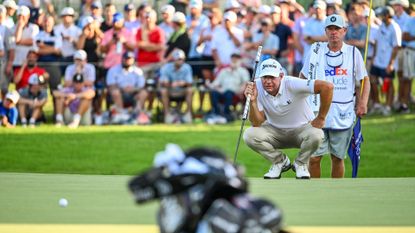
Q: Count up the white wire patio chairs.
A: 0